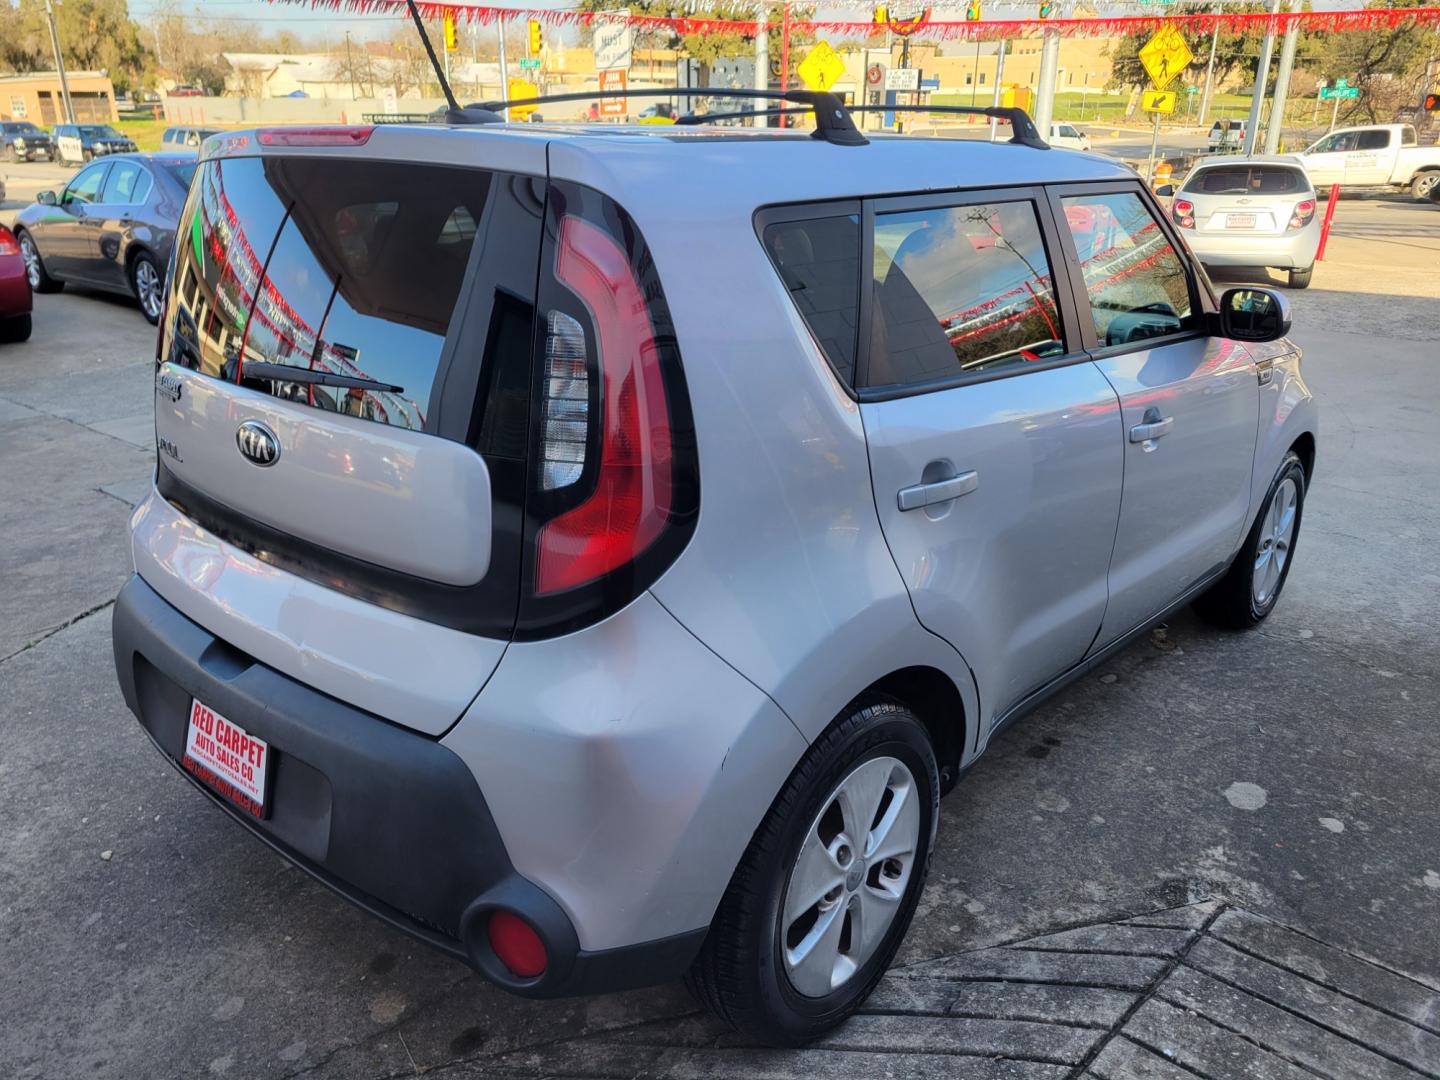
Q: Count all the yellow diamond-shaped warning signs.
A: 2